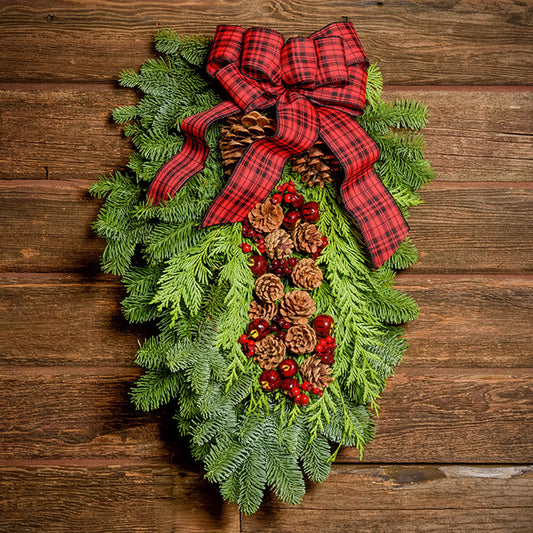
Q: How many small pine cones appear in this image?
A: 10